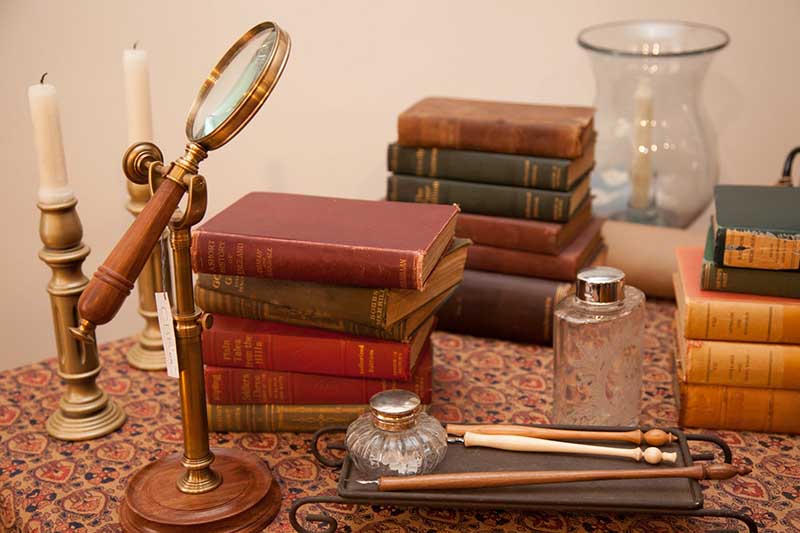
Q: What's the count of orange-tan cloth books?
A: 3